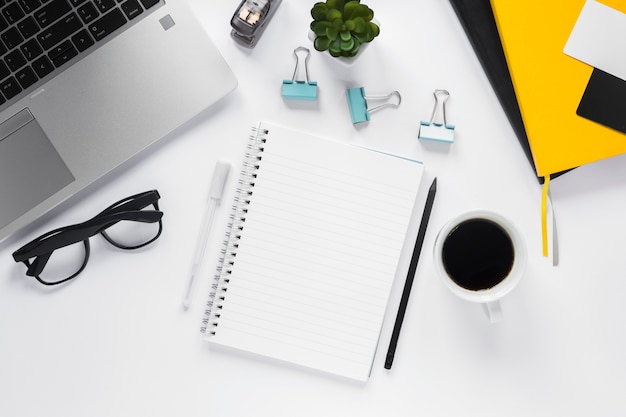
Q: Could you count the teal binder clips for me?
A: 3